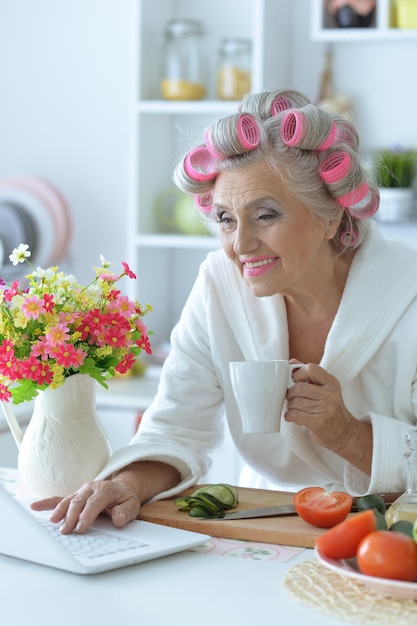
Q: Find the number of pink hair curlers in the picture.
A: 9